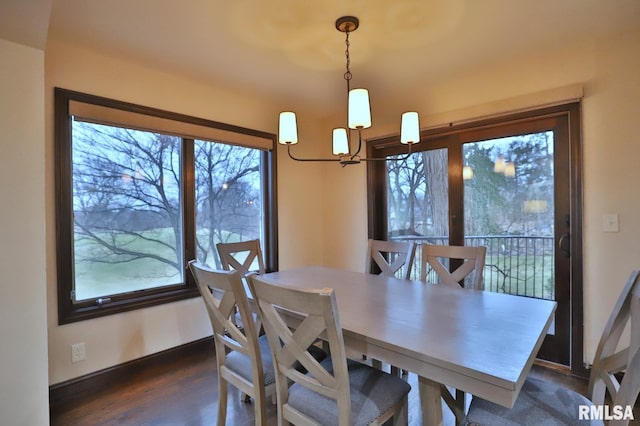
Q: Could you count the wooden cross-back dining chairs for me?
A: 6